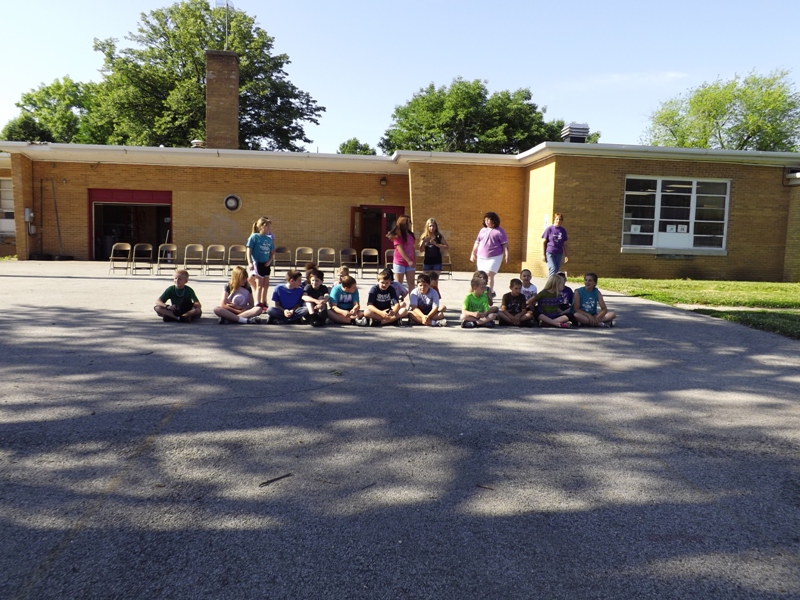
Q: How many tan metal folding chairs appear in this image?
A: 14